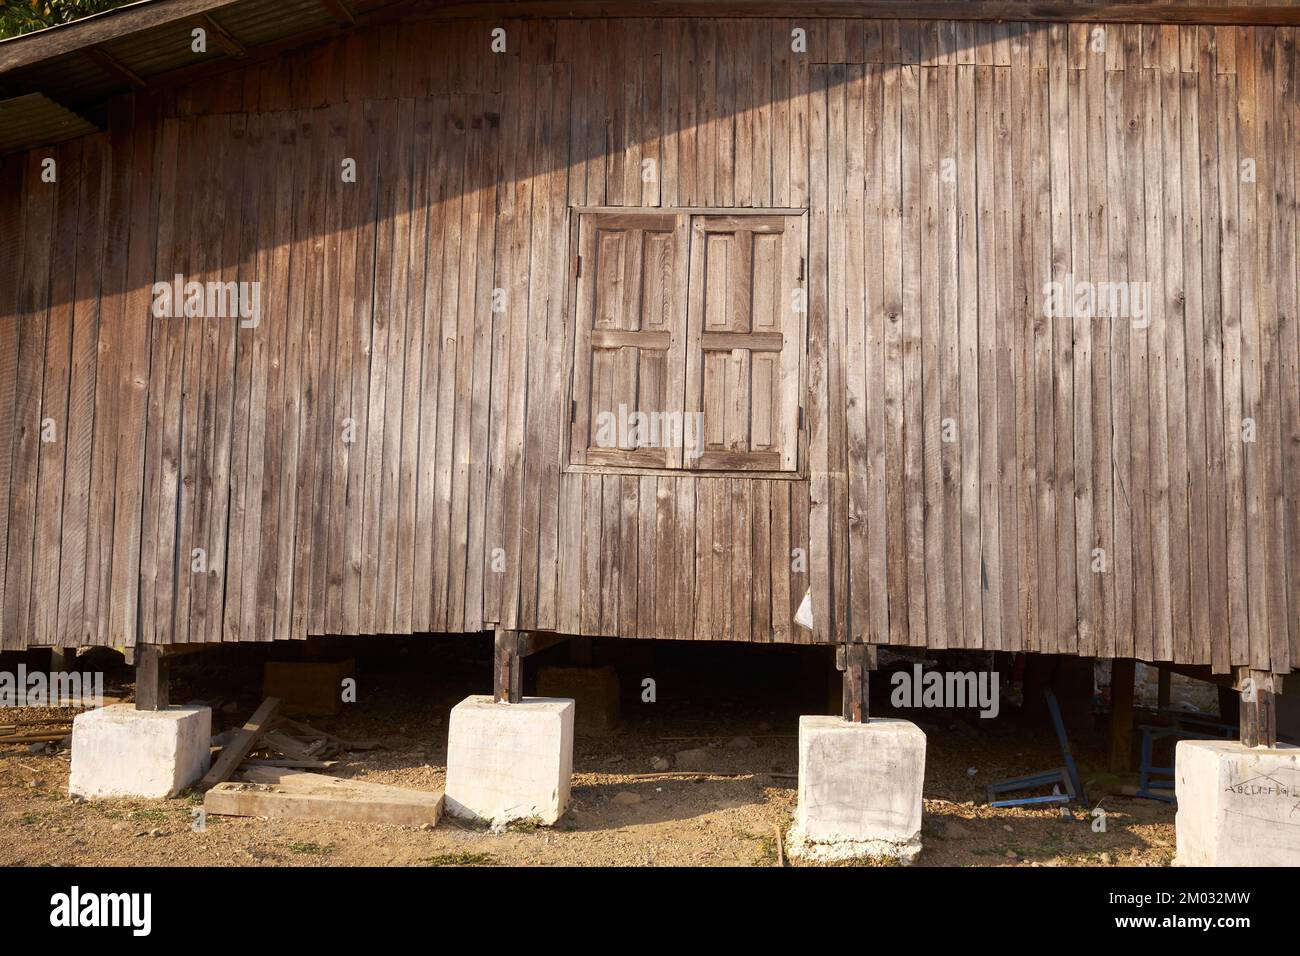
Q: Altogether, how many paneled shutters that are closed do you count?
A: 2